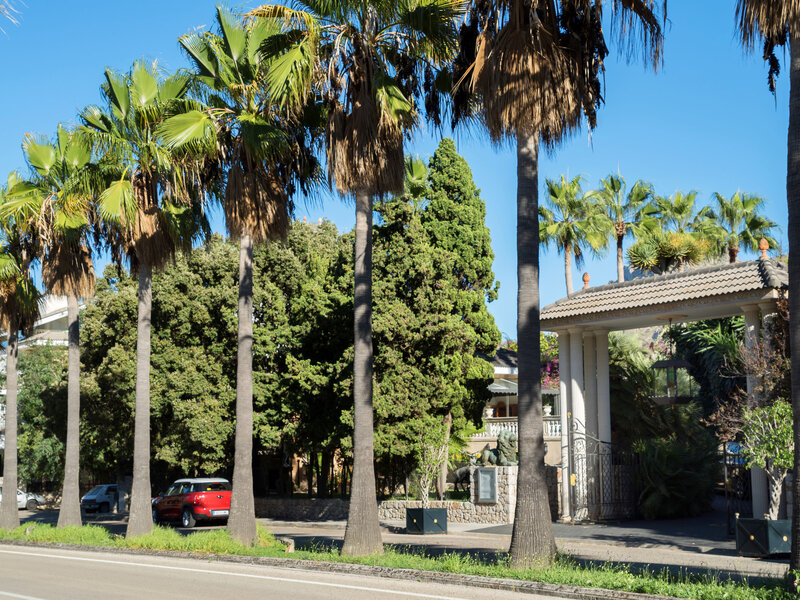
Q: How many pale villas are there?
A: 2